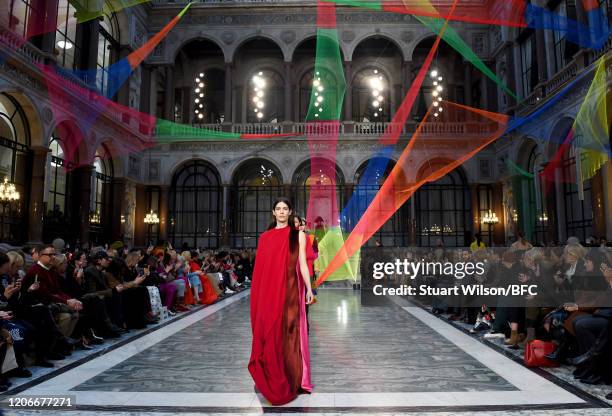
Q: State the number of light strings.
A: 5